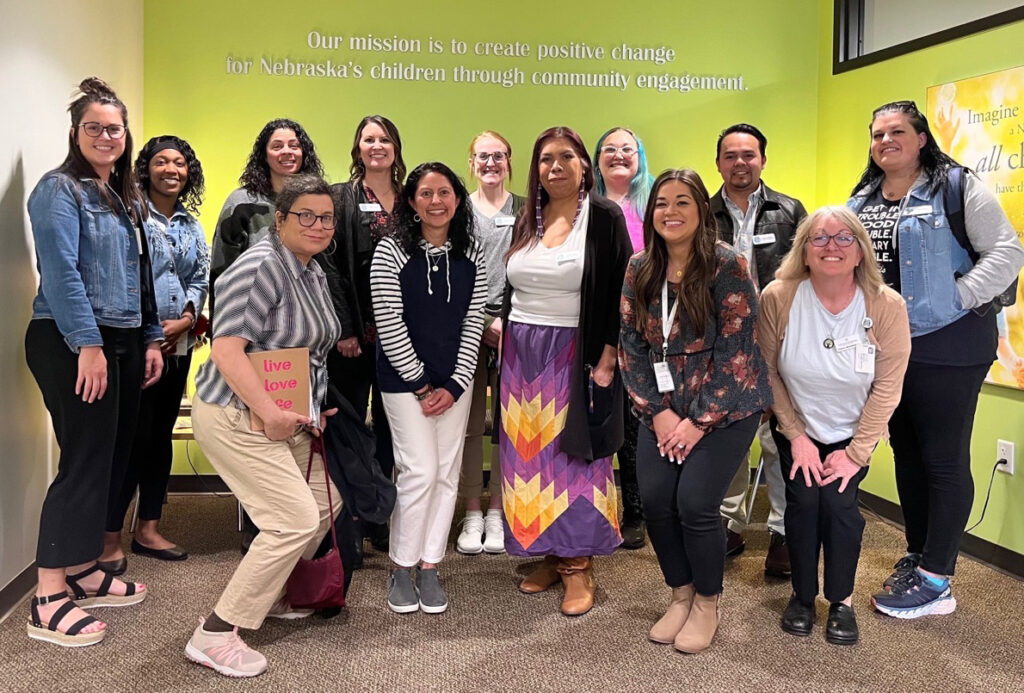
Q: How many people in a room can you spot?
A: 13